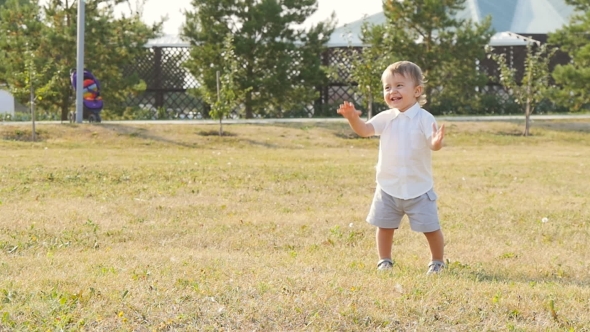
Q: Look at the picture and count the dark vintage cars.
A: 0